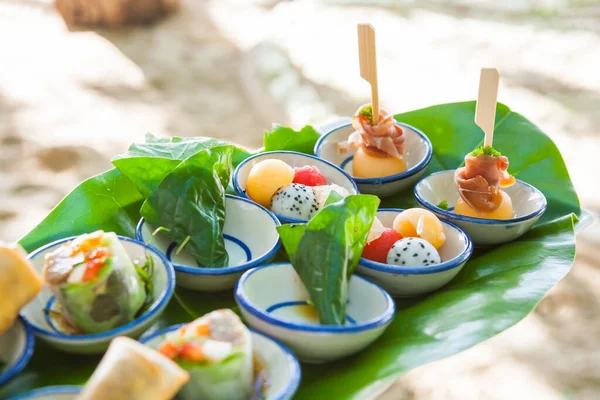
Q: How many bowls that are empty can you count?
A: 0